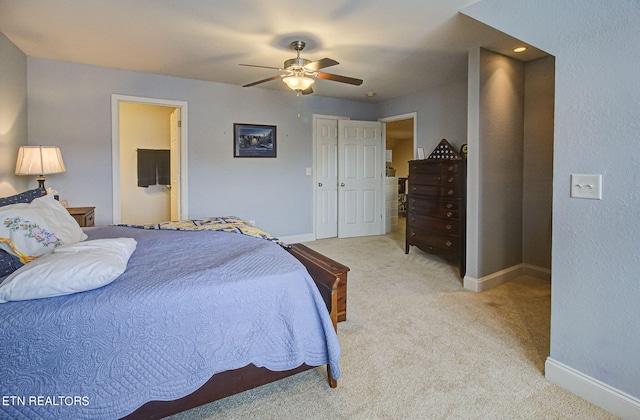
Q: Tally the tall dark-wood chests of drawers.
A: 1